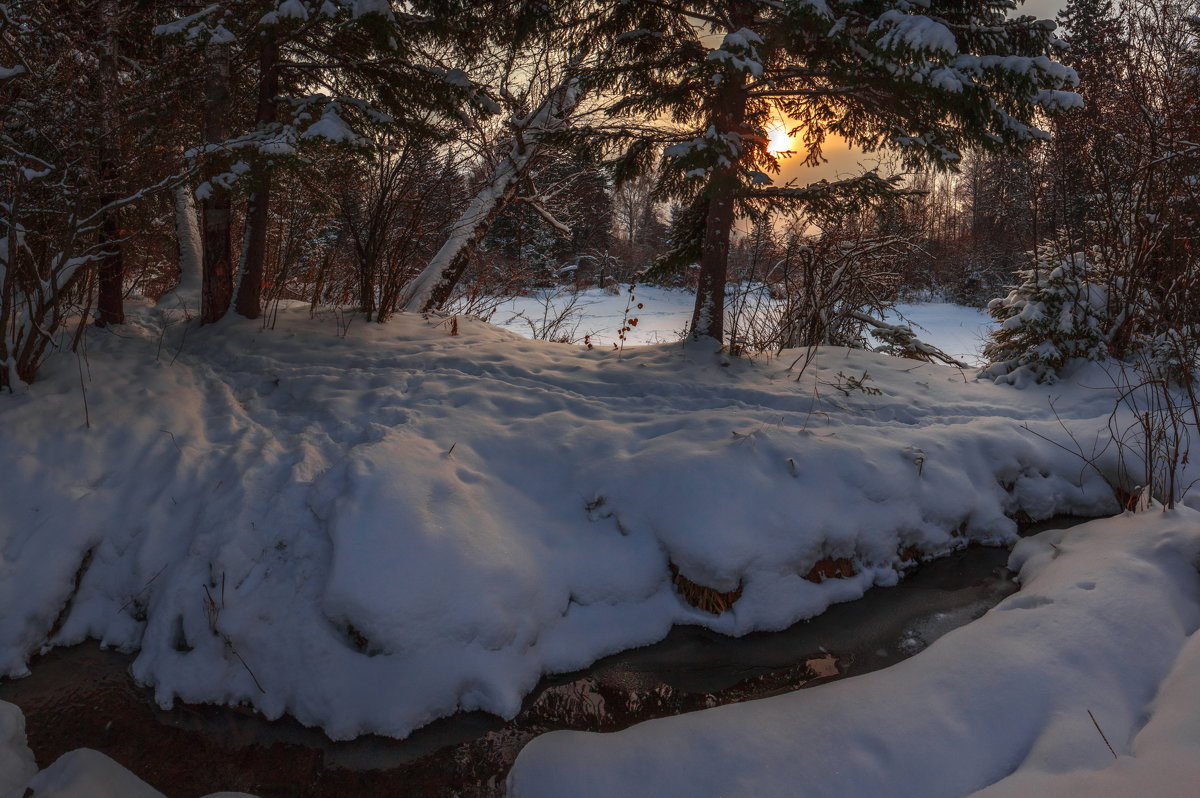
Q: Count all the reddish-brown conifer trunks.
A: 4